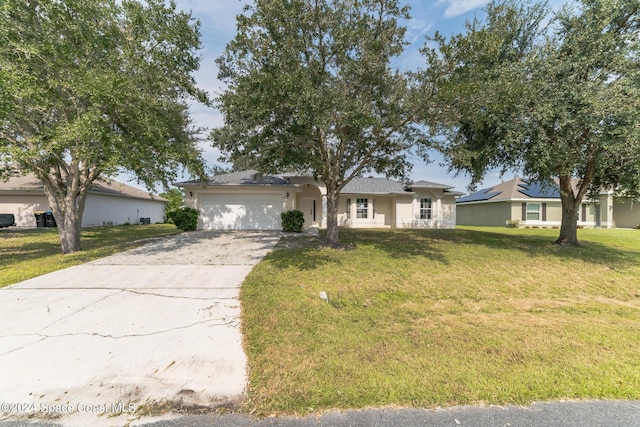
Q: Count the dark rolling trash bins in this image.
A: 2